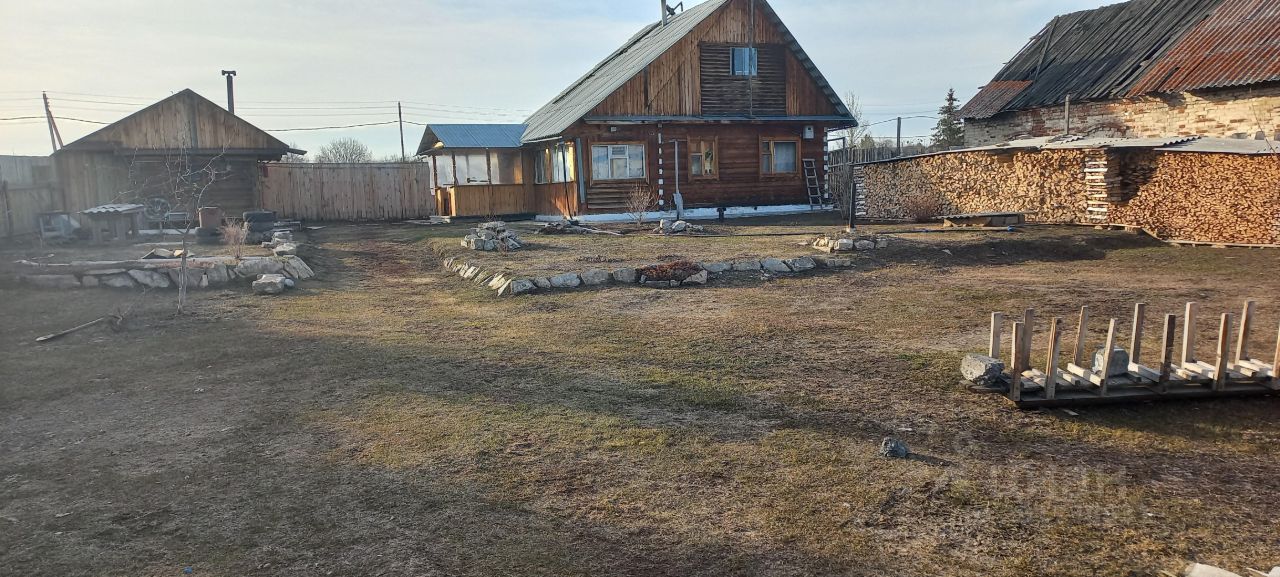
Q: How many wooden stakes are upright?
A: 12